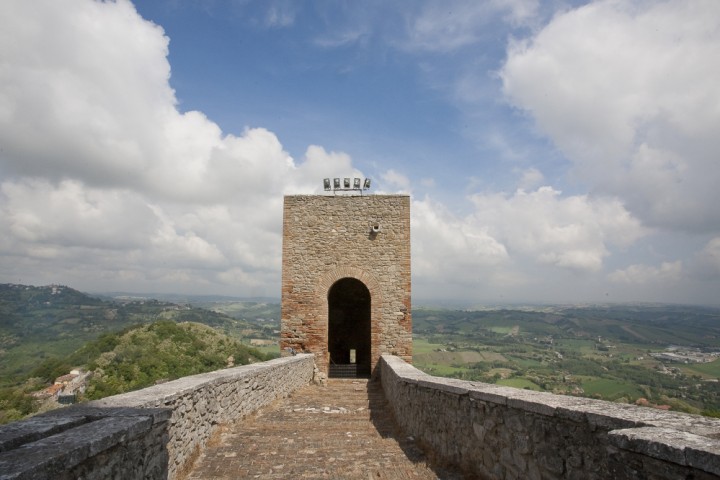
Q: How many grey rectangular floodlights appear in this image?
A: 5